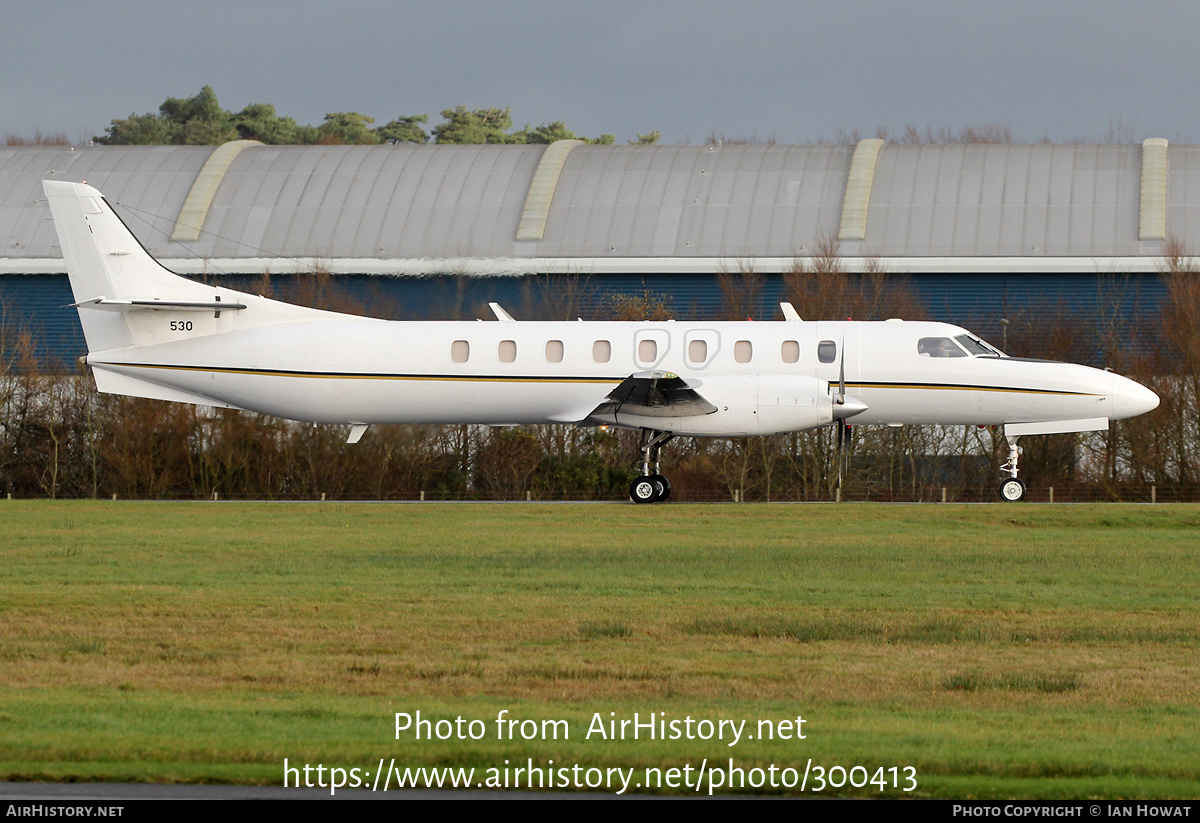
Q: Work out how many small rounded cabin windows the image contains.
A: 9